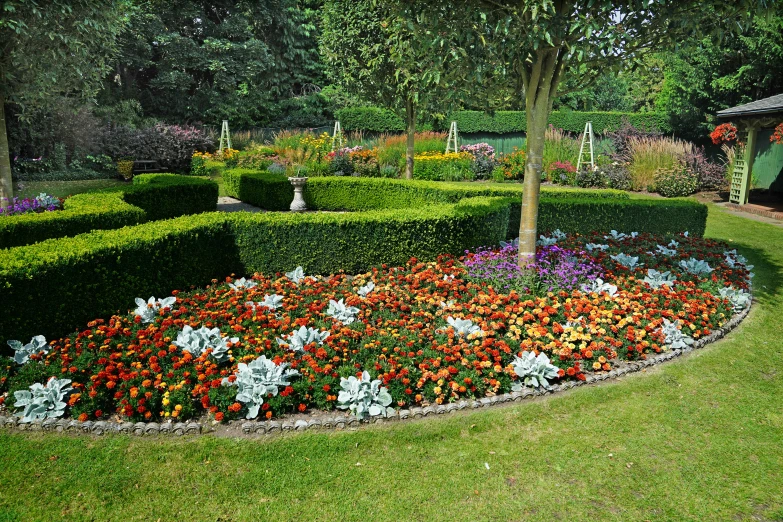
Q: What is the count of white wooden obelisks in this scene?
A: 4